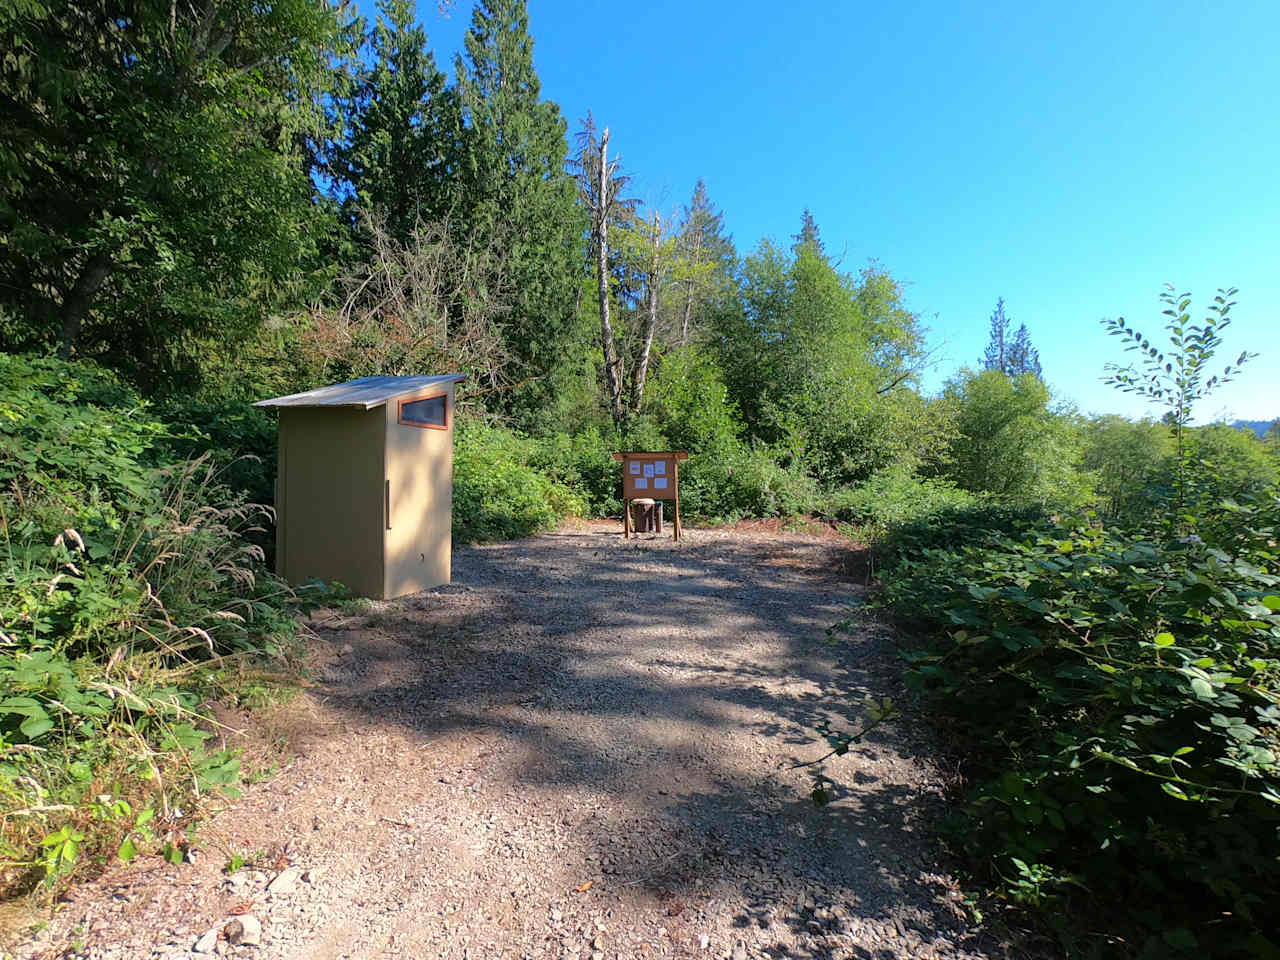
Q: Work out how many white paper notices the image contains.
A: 5